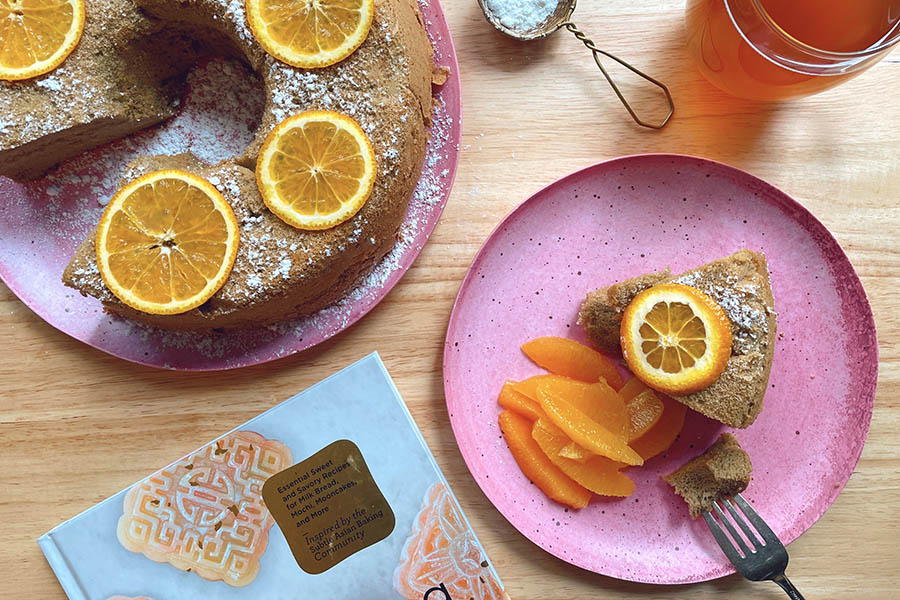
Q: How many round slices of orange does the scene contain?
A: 5